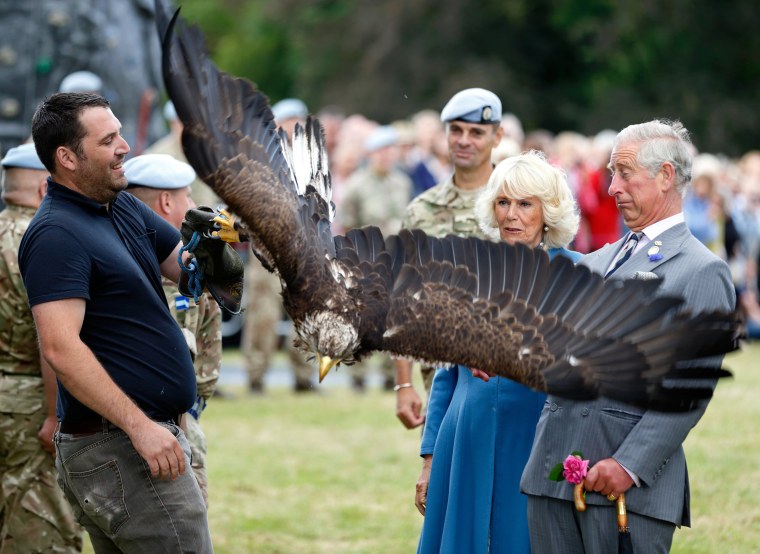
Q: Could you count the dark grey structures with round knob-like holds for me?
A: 1